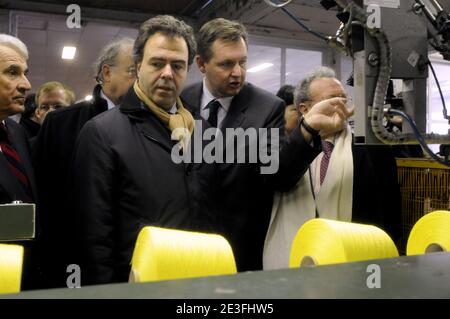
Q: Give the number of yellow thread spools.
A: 4